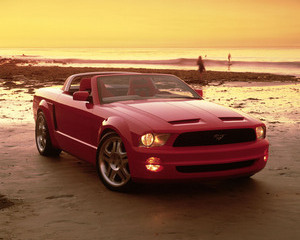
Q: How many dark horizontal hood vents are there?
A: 2